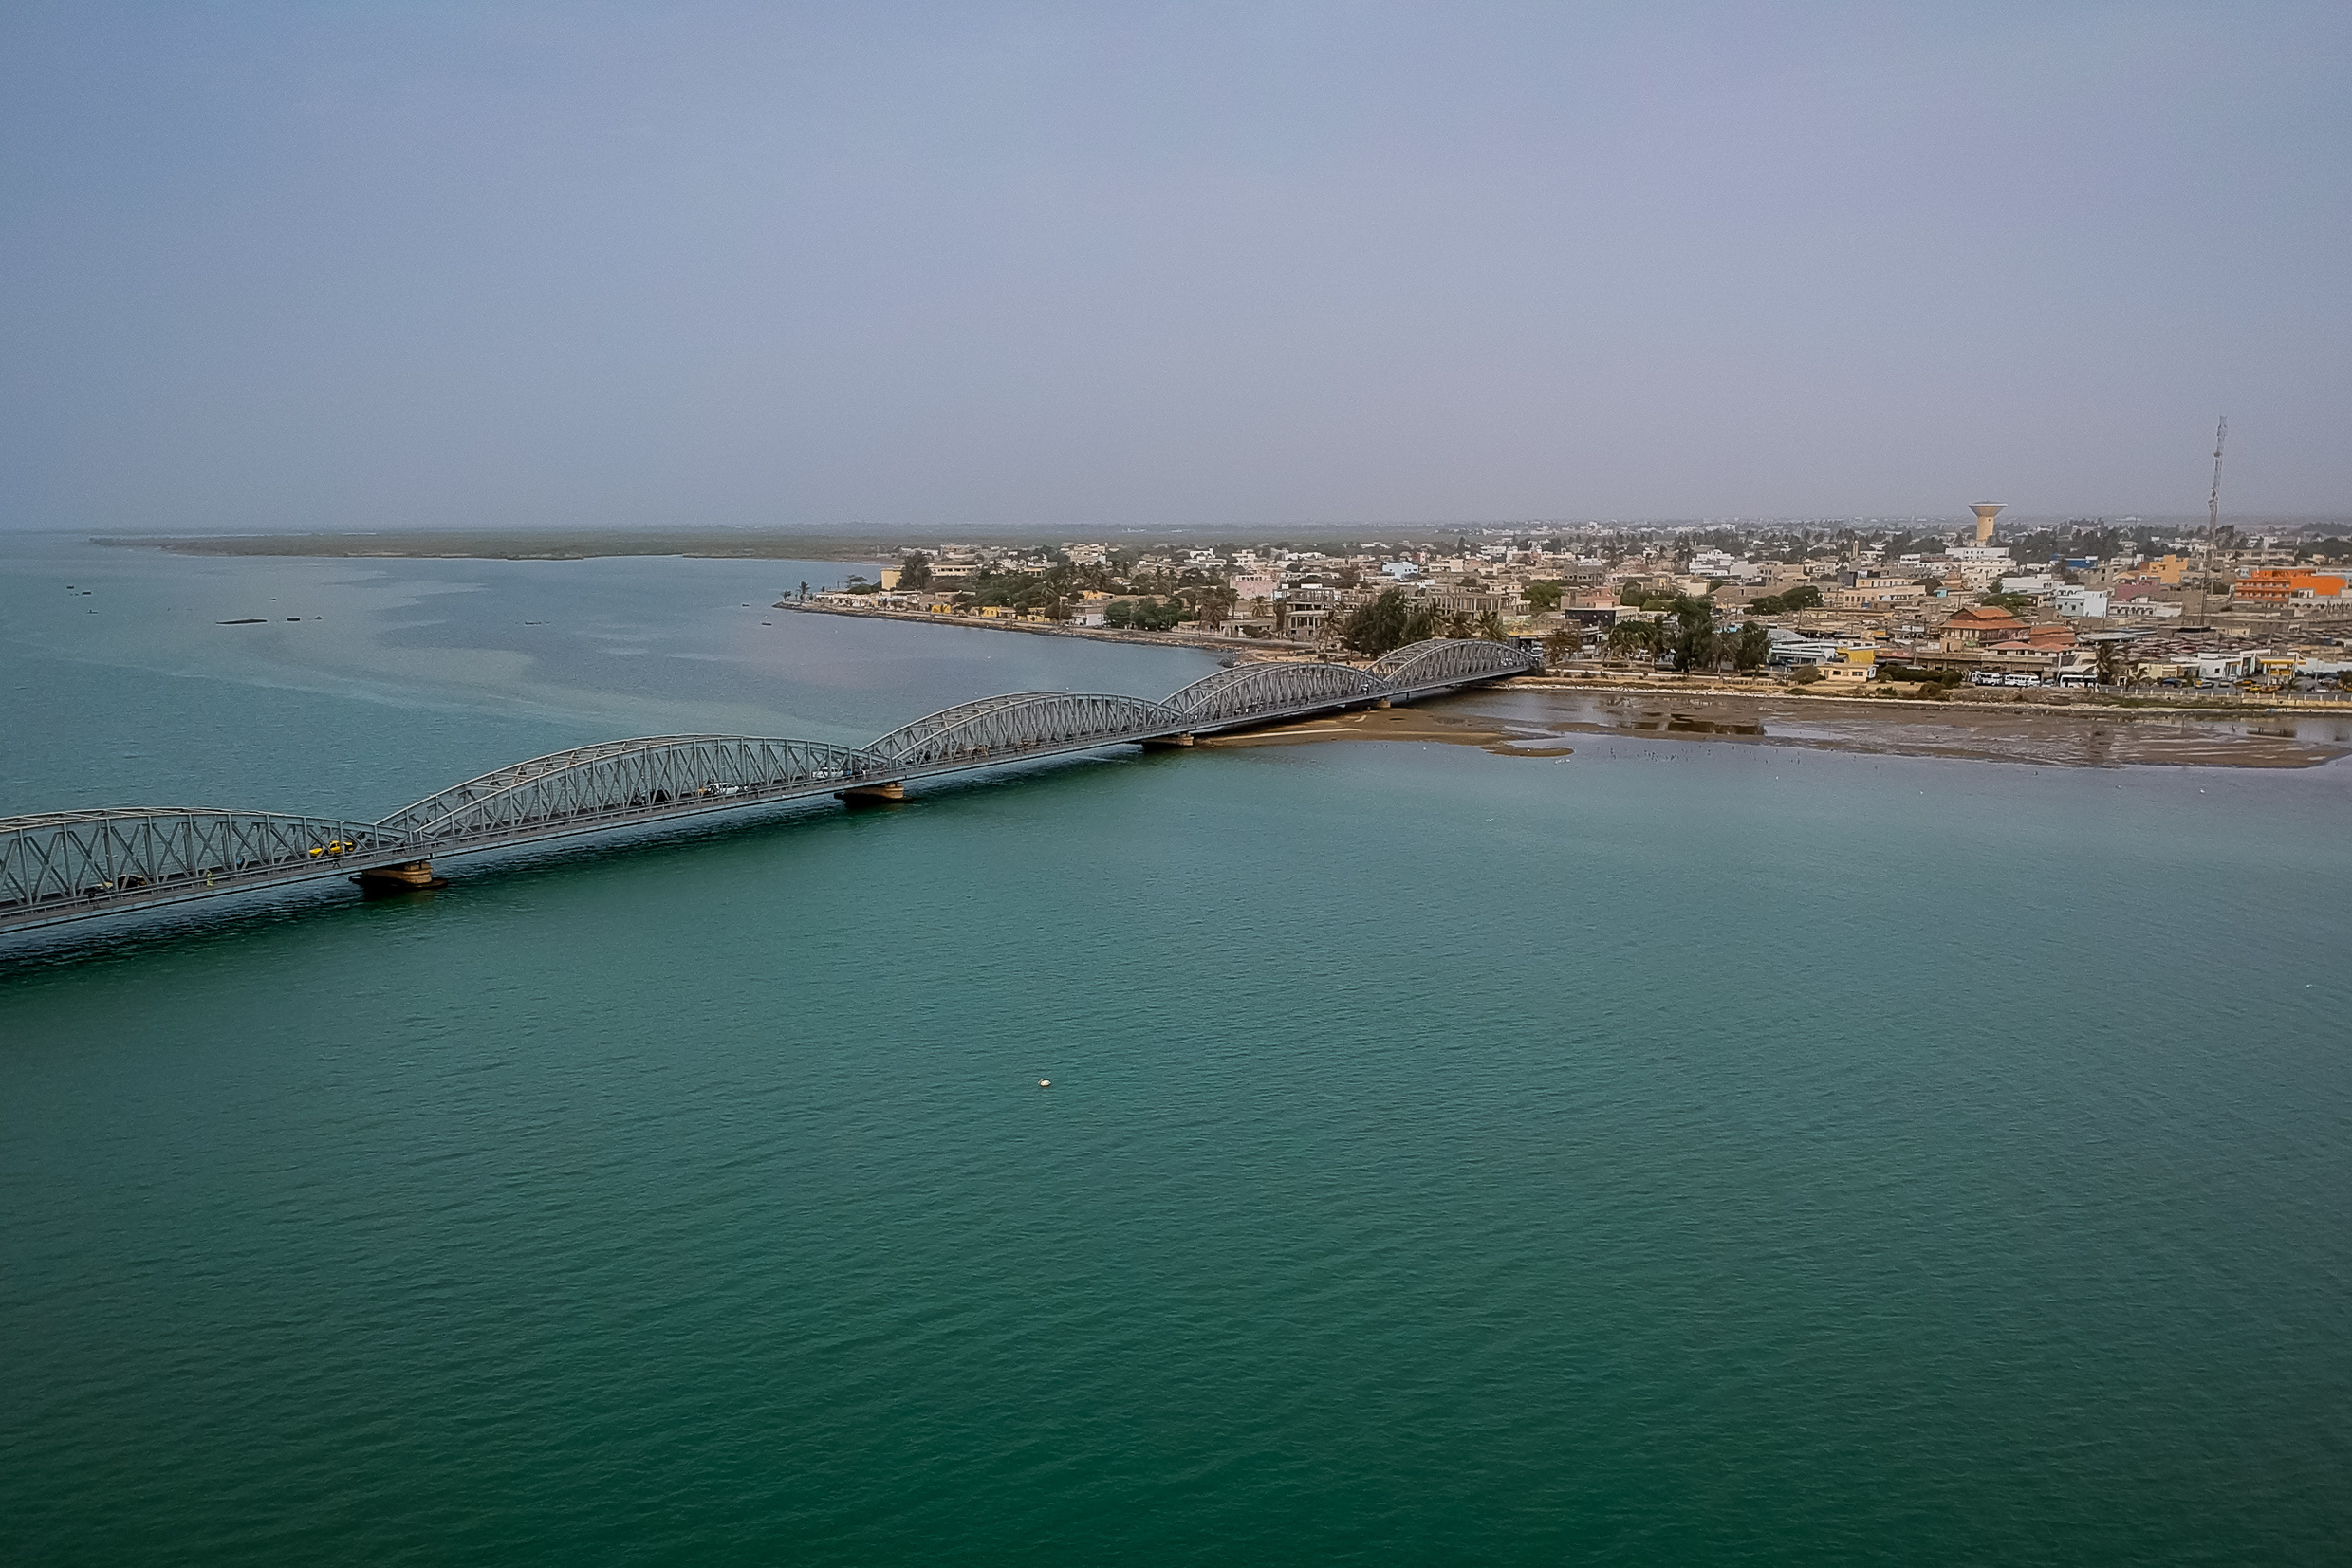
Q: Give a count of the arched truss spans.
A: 5